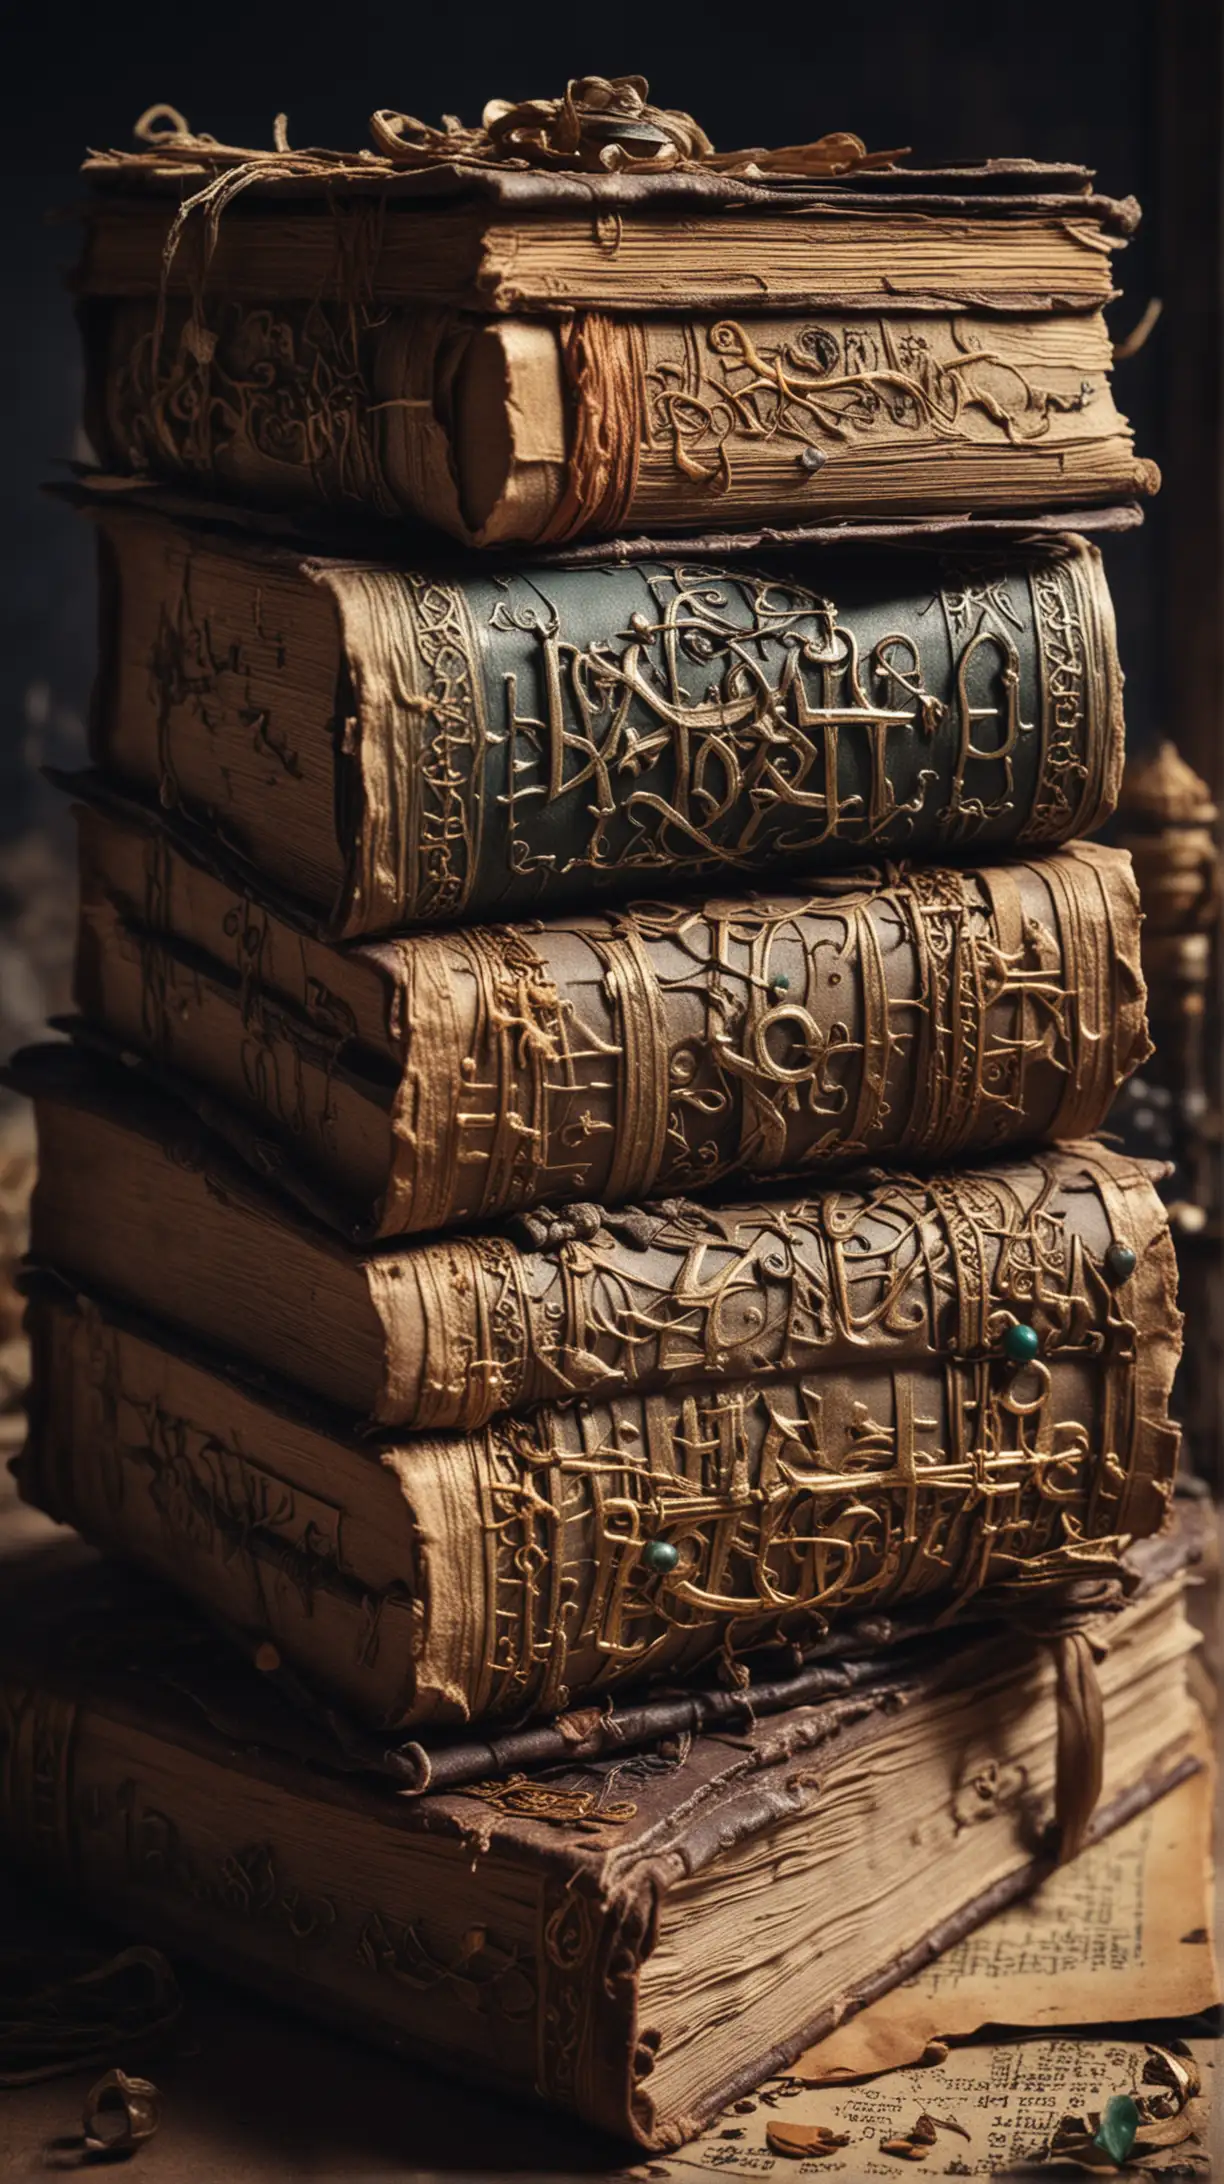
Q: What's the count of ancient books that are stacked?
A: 7